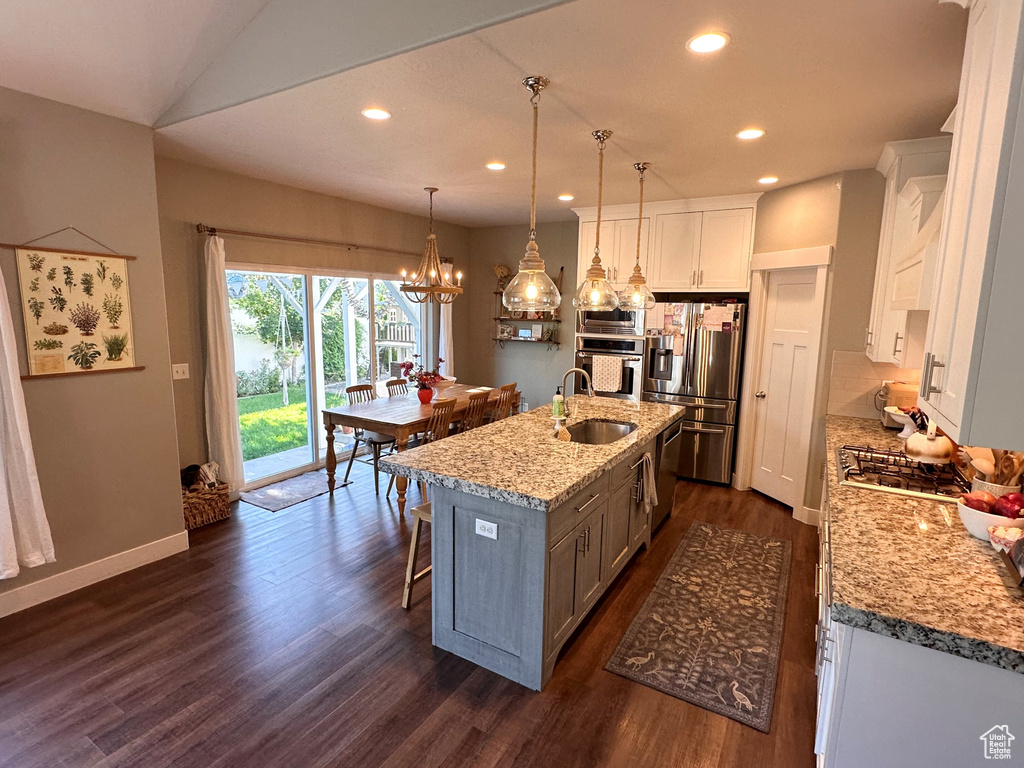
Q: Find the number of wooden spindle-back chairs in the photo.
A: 5